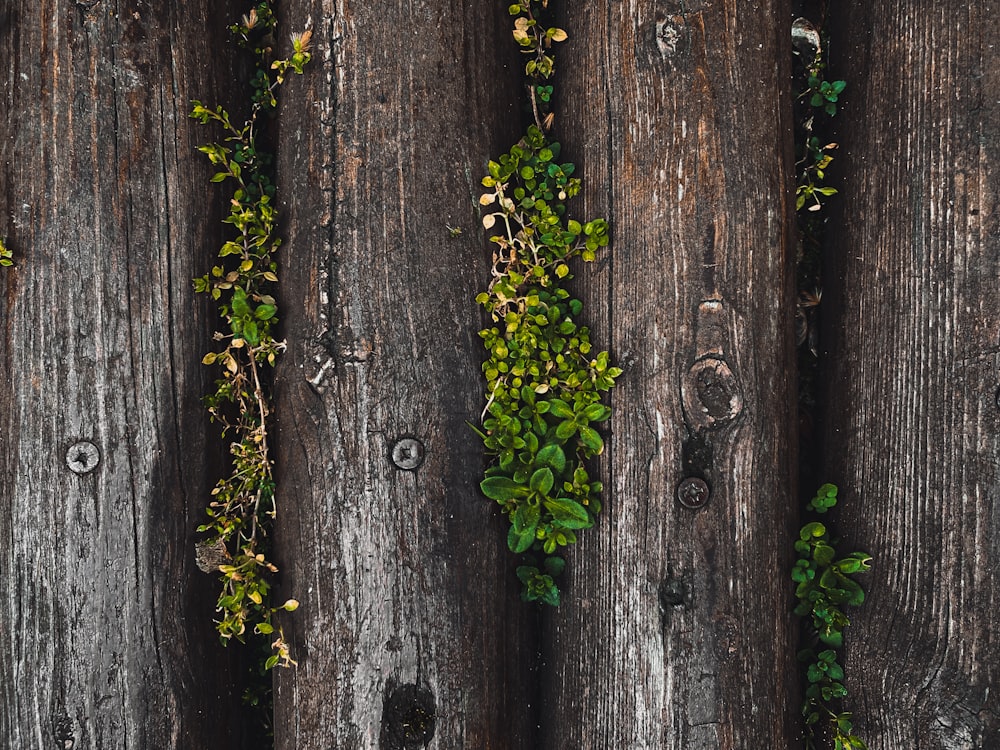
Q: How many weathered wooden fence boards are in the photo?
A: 4